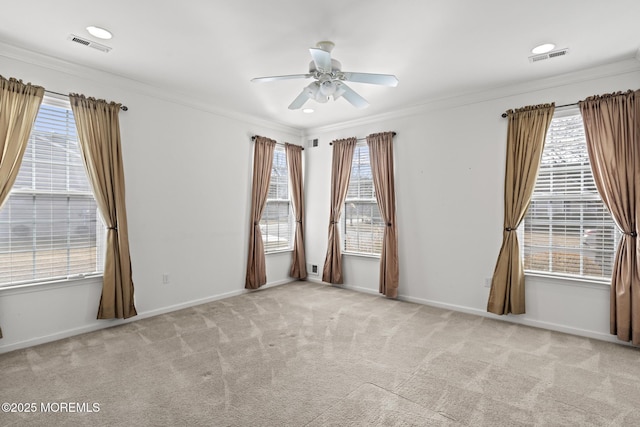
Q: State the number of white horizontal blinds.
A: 4